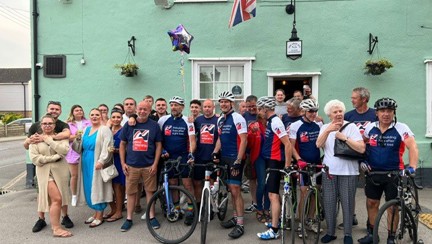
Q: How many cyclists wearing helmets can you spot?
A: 5